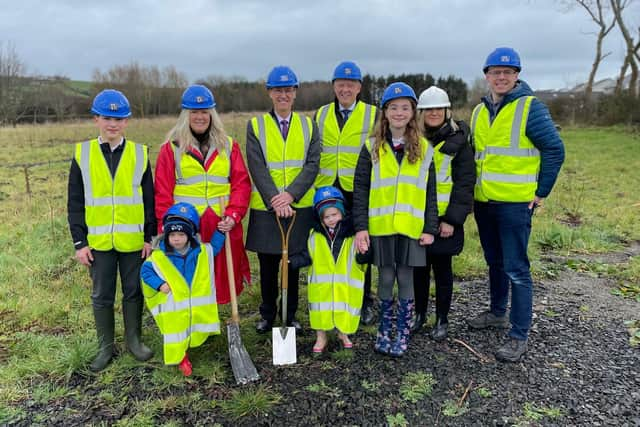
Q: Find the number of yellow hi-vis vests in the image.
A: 9